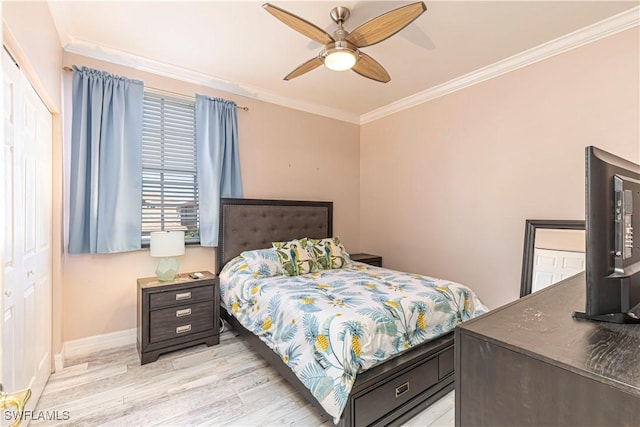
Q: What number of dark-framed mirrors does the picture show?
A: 1